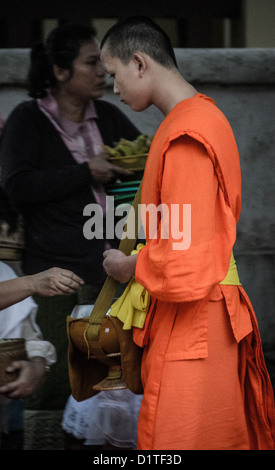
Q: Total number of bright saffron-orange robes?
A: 1